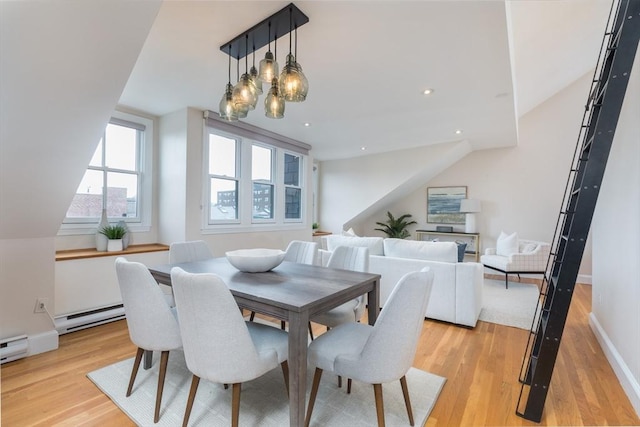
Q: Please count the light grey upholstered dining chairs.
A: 6